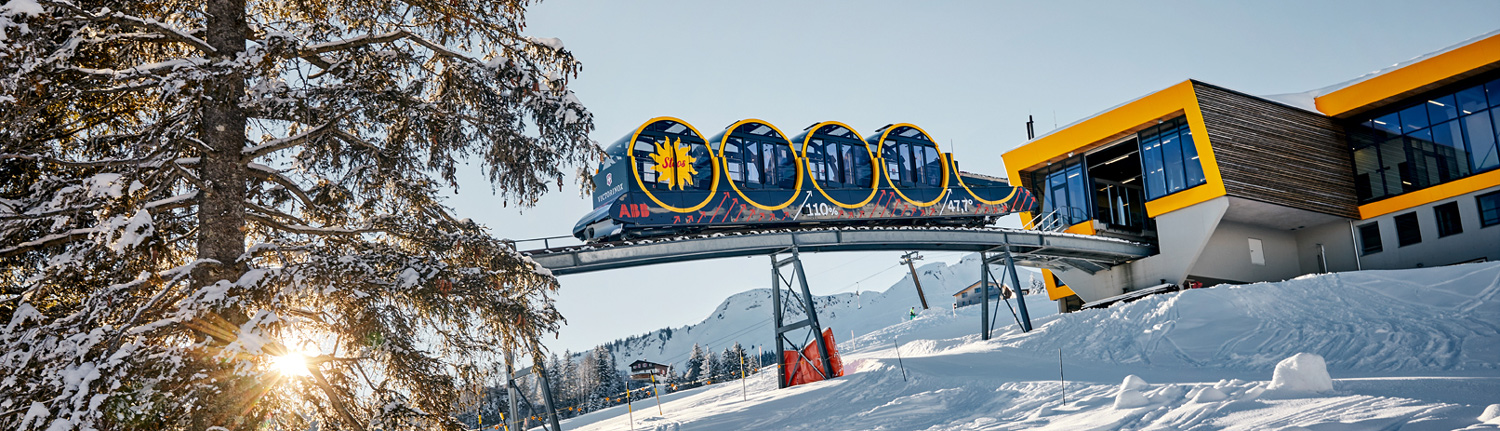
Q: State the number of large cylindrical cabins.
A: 4